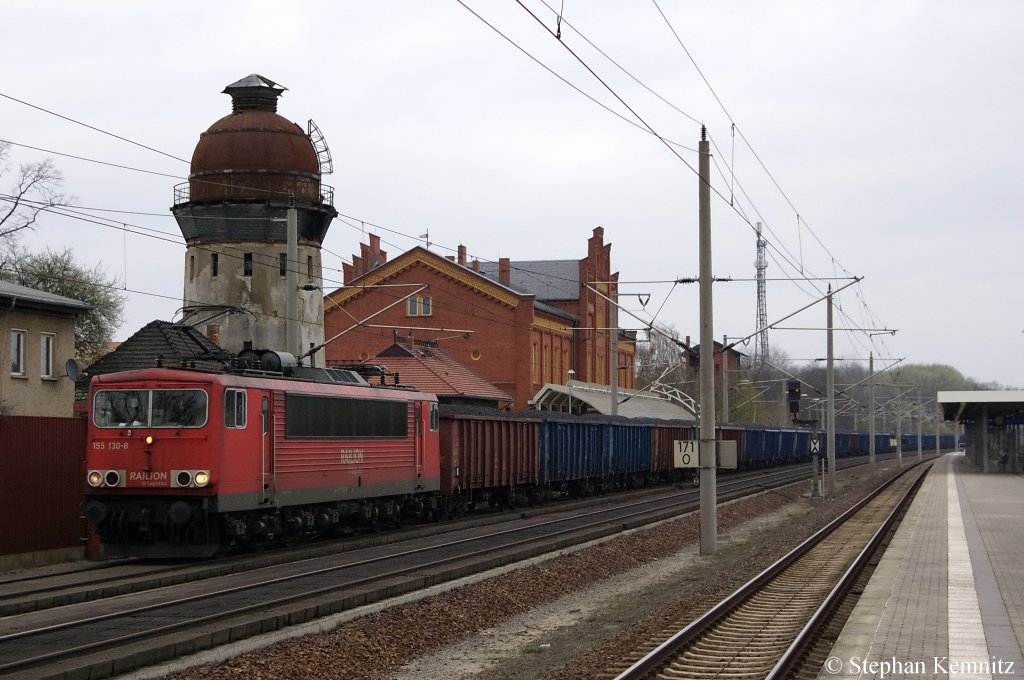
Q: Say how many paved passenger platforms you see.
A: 1